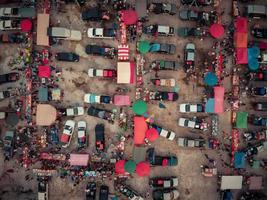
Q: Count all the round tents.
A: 12